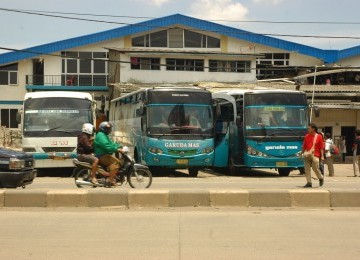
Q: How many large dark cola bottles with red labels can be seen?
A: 0